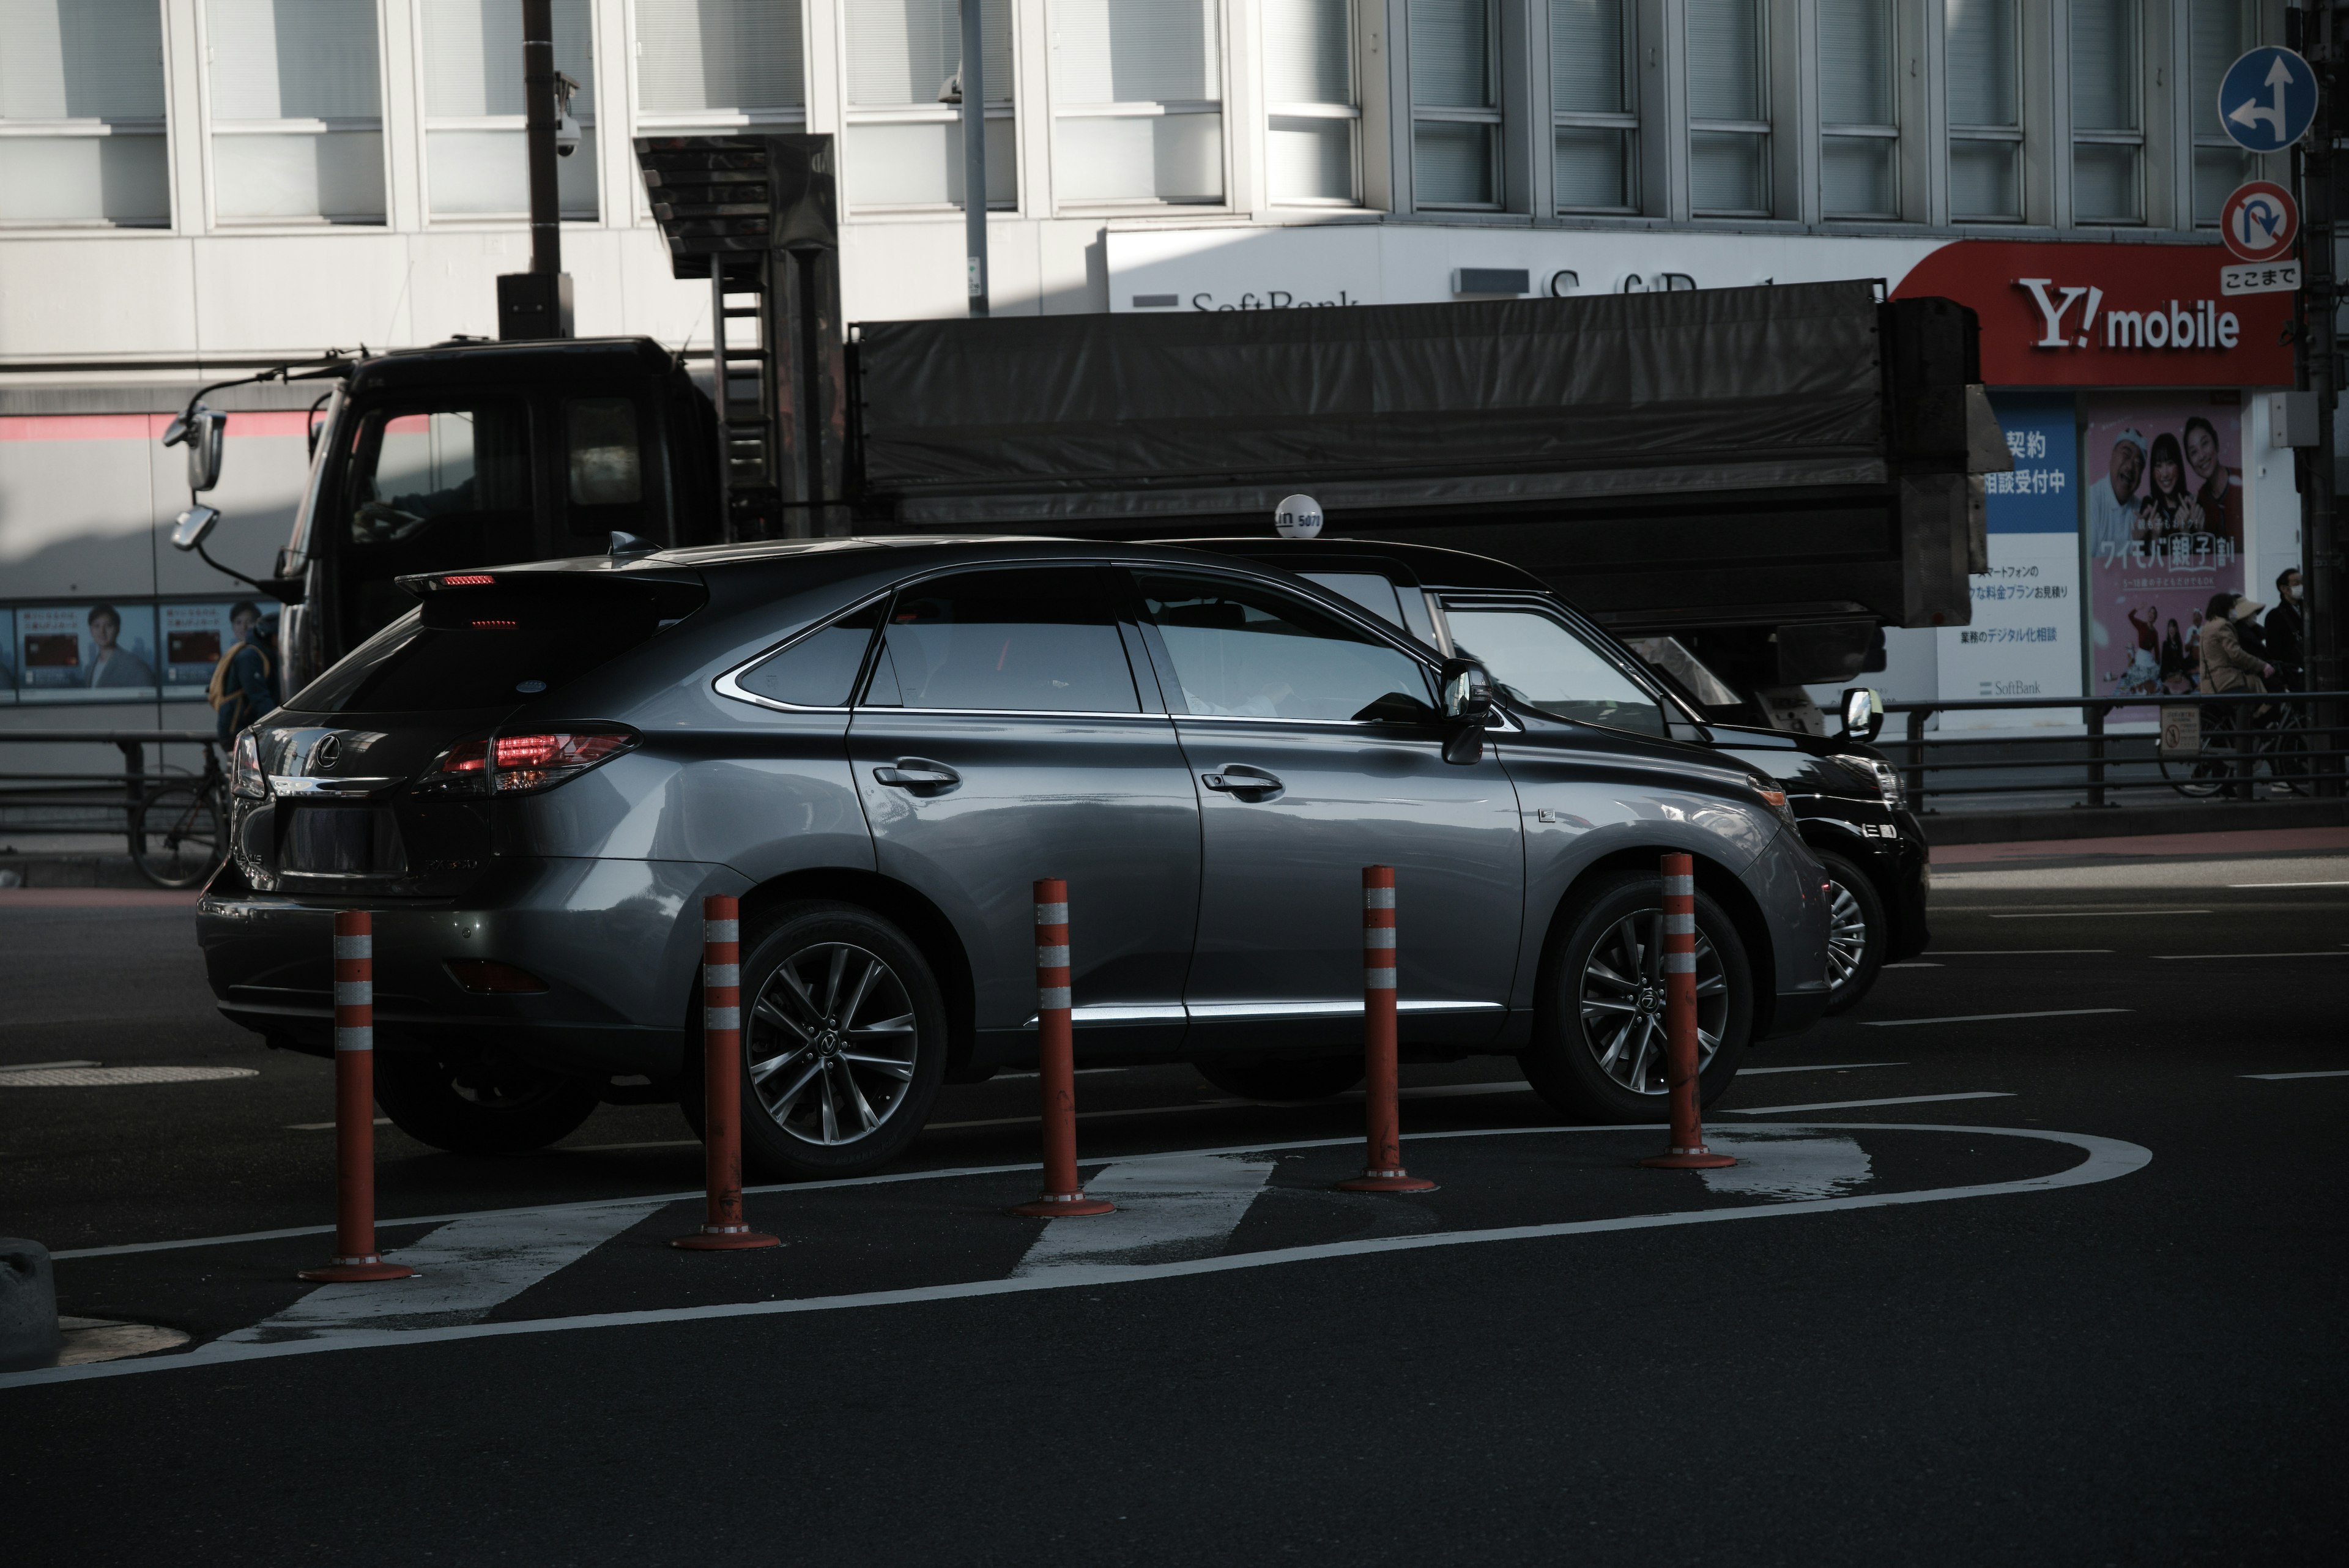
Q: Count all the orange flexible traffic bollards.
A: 5